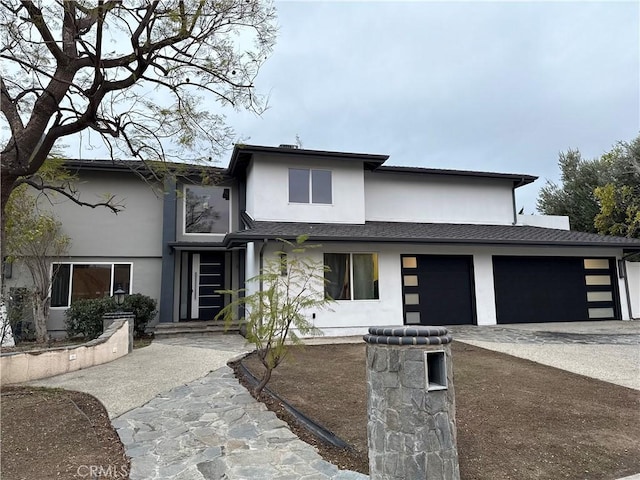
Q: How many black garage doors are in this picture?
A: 2